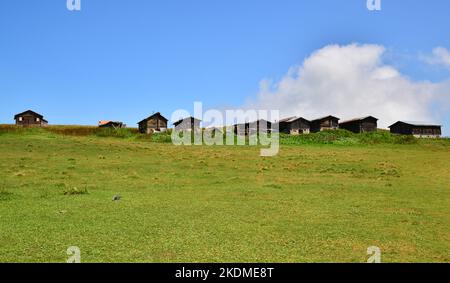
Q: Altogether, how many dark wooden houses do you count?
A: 9